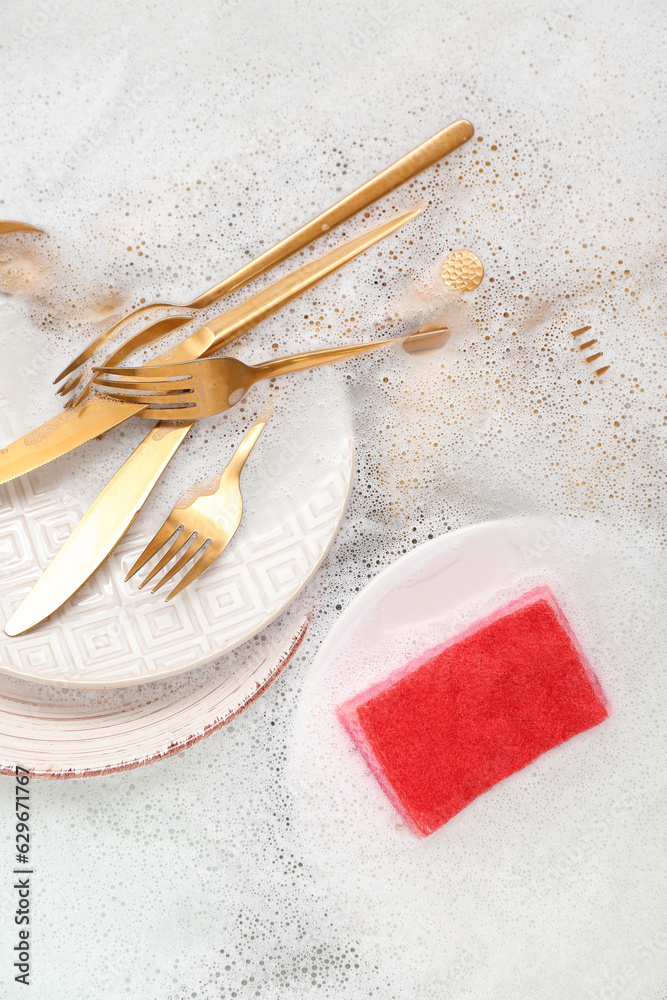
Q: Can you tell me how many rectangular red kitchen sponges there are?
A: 1